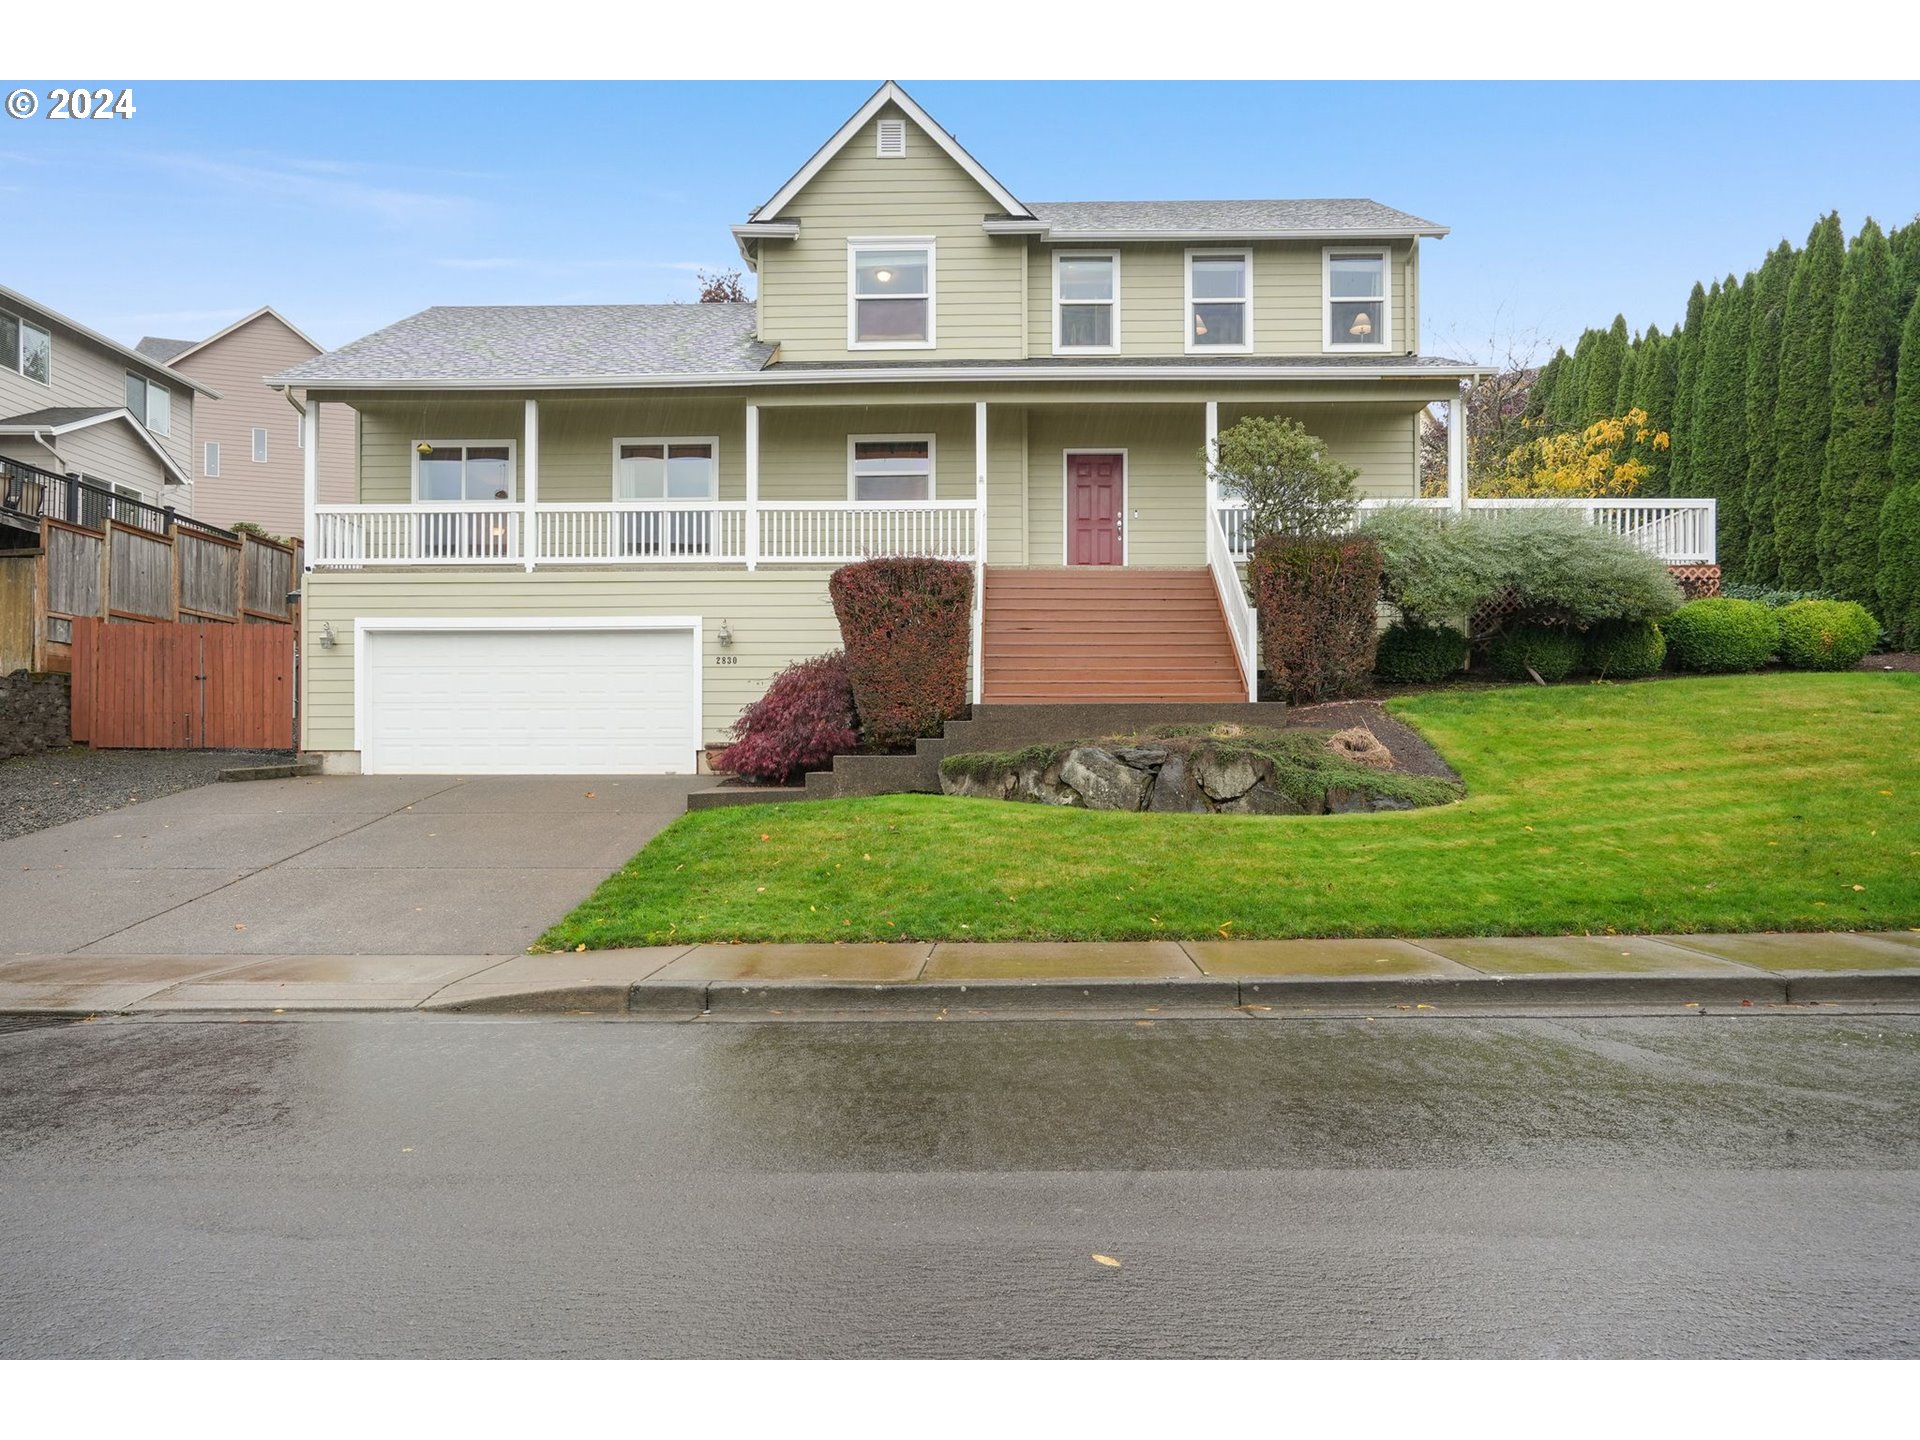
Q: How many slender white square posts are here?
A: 6